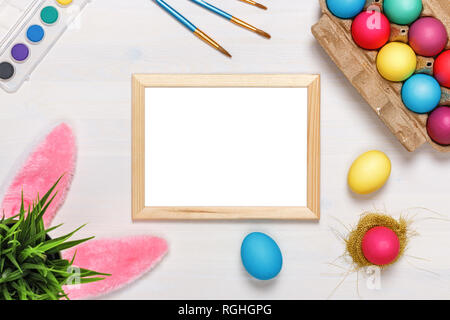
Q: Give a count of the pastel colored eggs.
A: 11